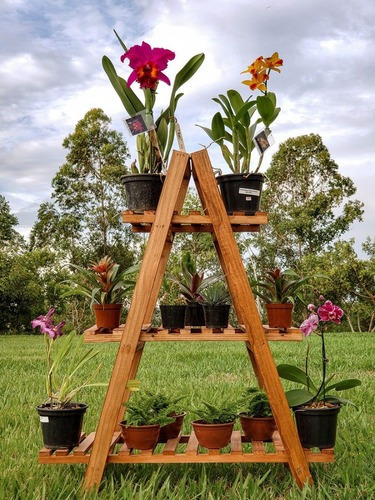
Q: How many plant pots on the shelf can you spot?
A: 13